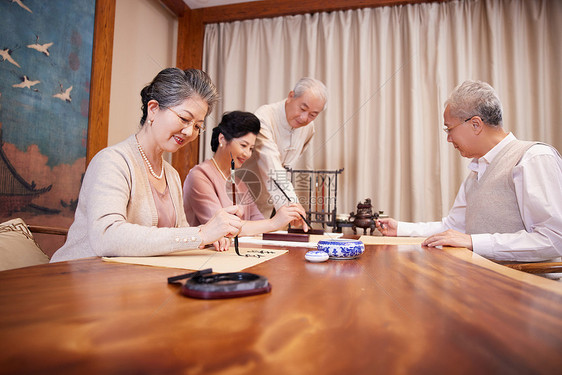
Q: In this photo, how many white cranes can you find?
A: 5